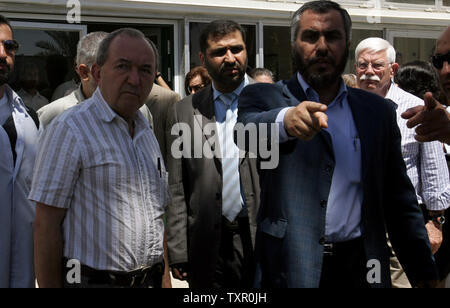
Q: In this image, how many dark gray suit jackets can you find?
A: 1